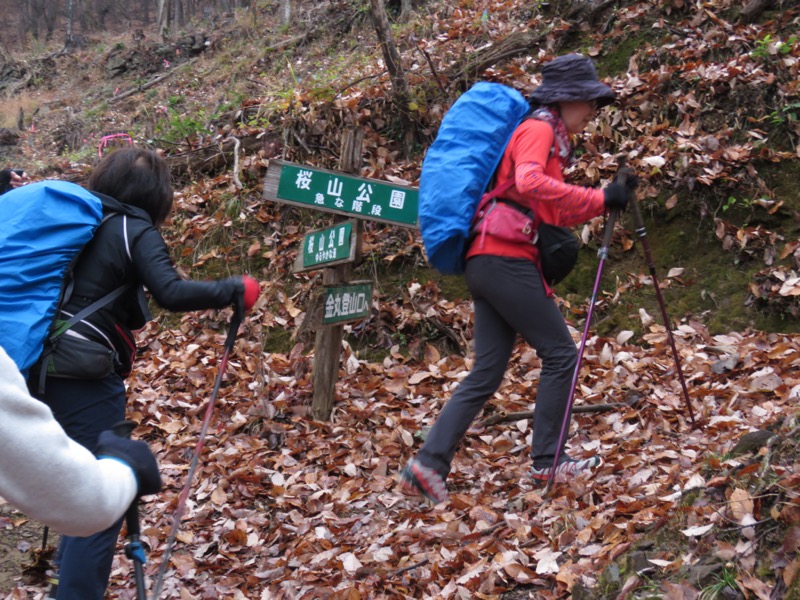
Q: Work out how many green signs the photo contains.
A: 3